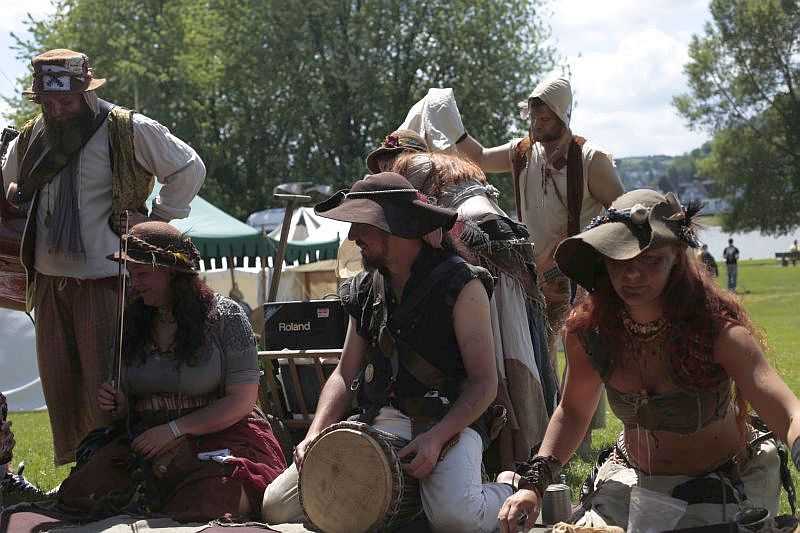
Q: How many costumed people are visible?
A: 6